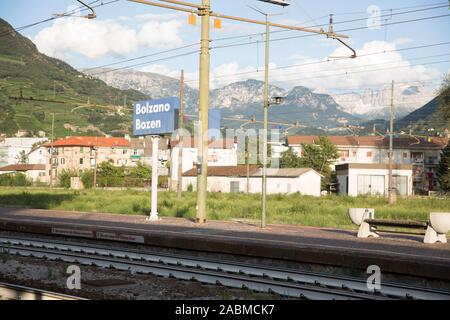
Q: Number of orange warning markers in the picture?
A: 2